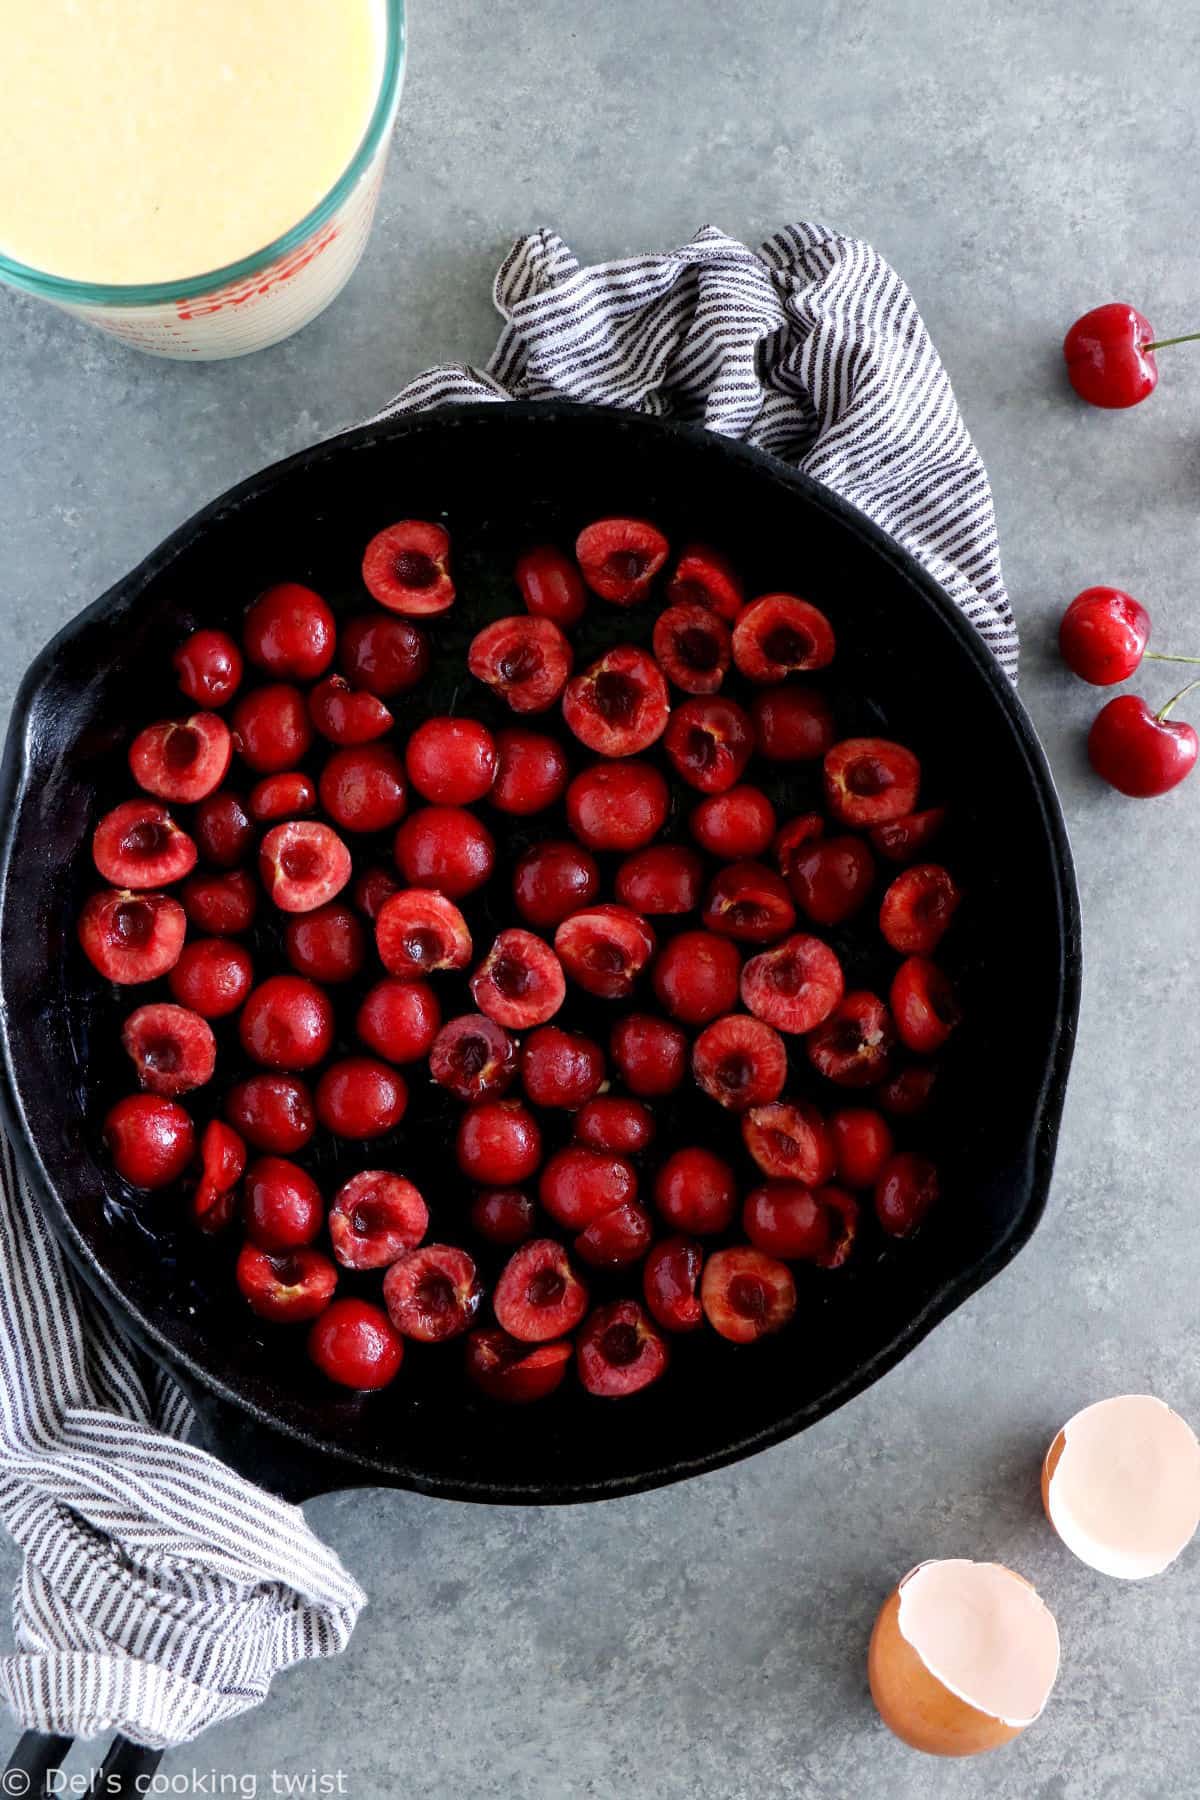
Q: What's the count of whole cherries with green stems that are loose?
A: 3